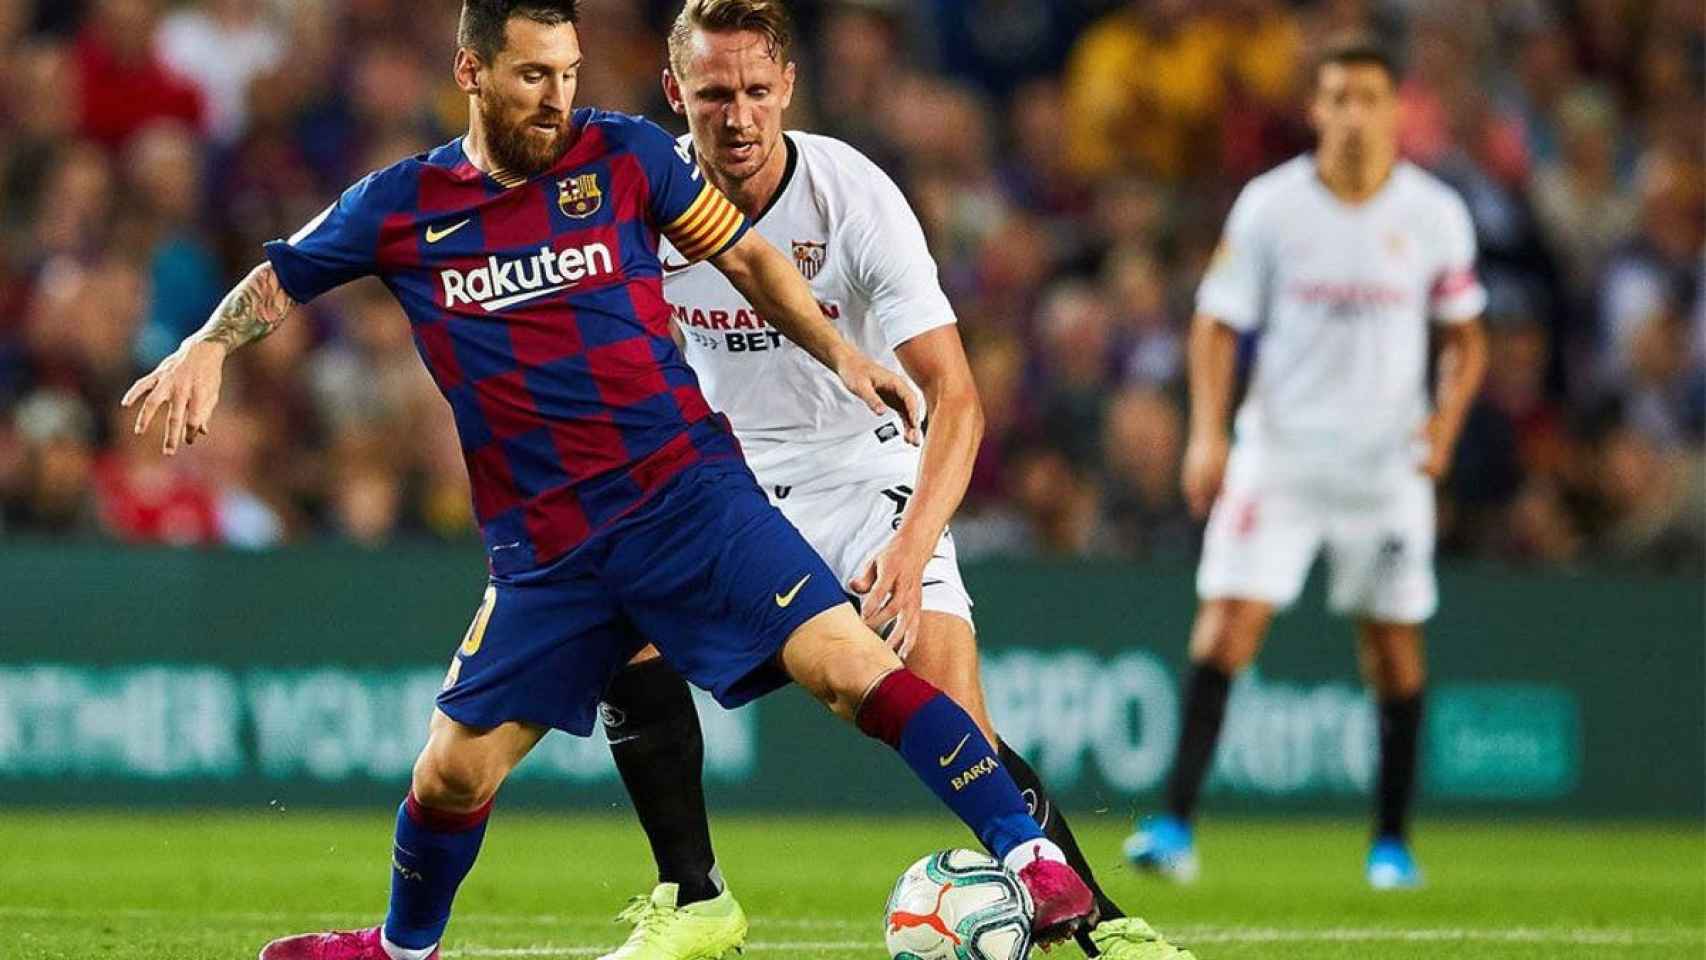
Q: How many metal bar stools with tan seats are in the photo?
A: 0